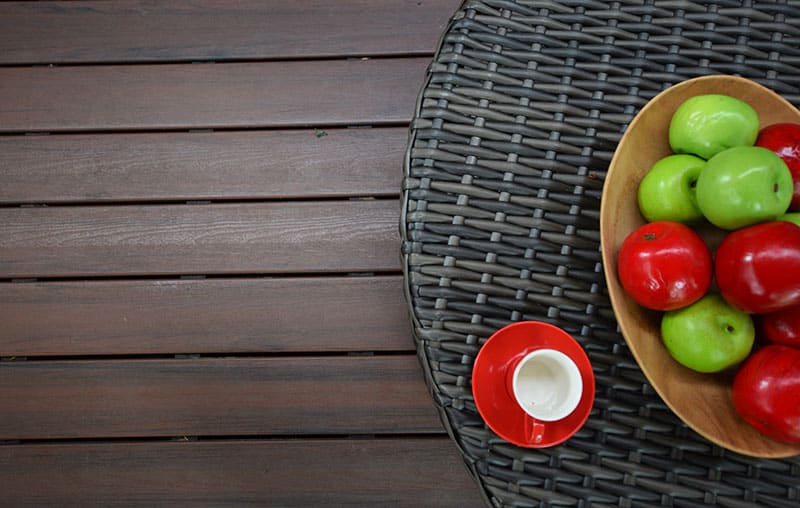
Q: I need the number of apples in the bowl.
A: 10